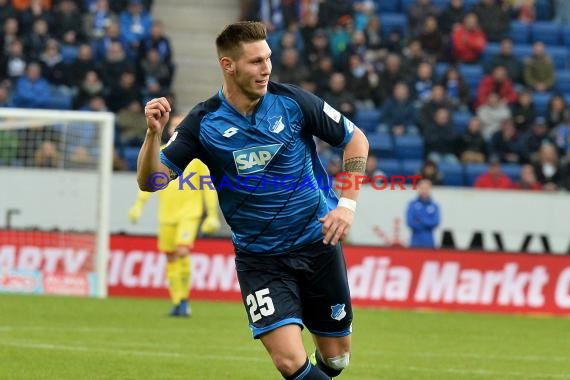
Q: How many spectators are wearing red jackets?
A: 4